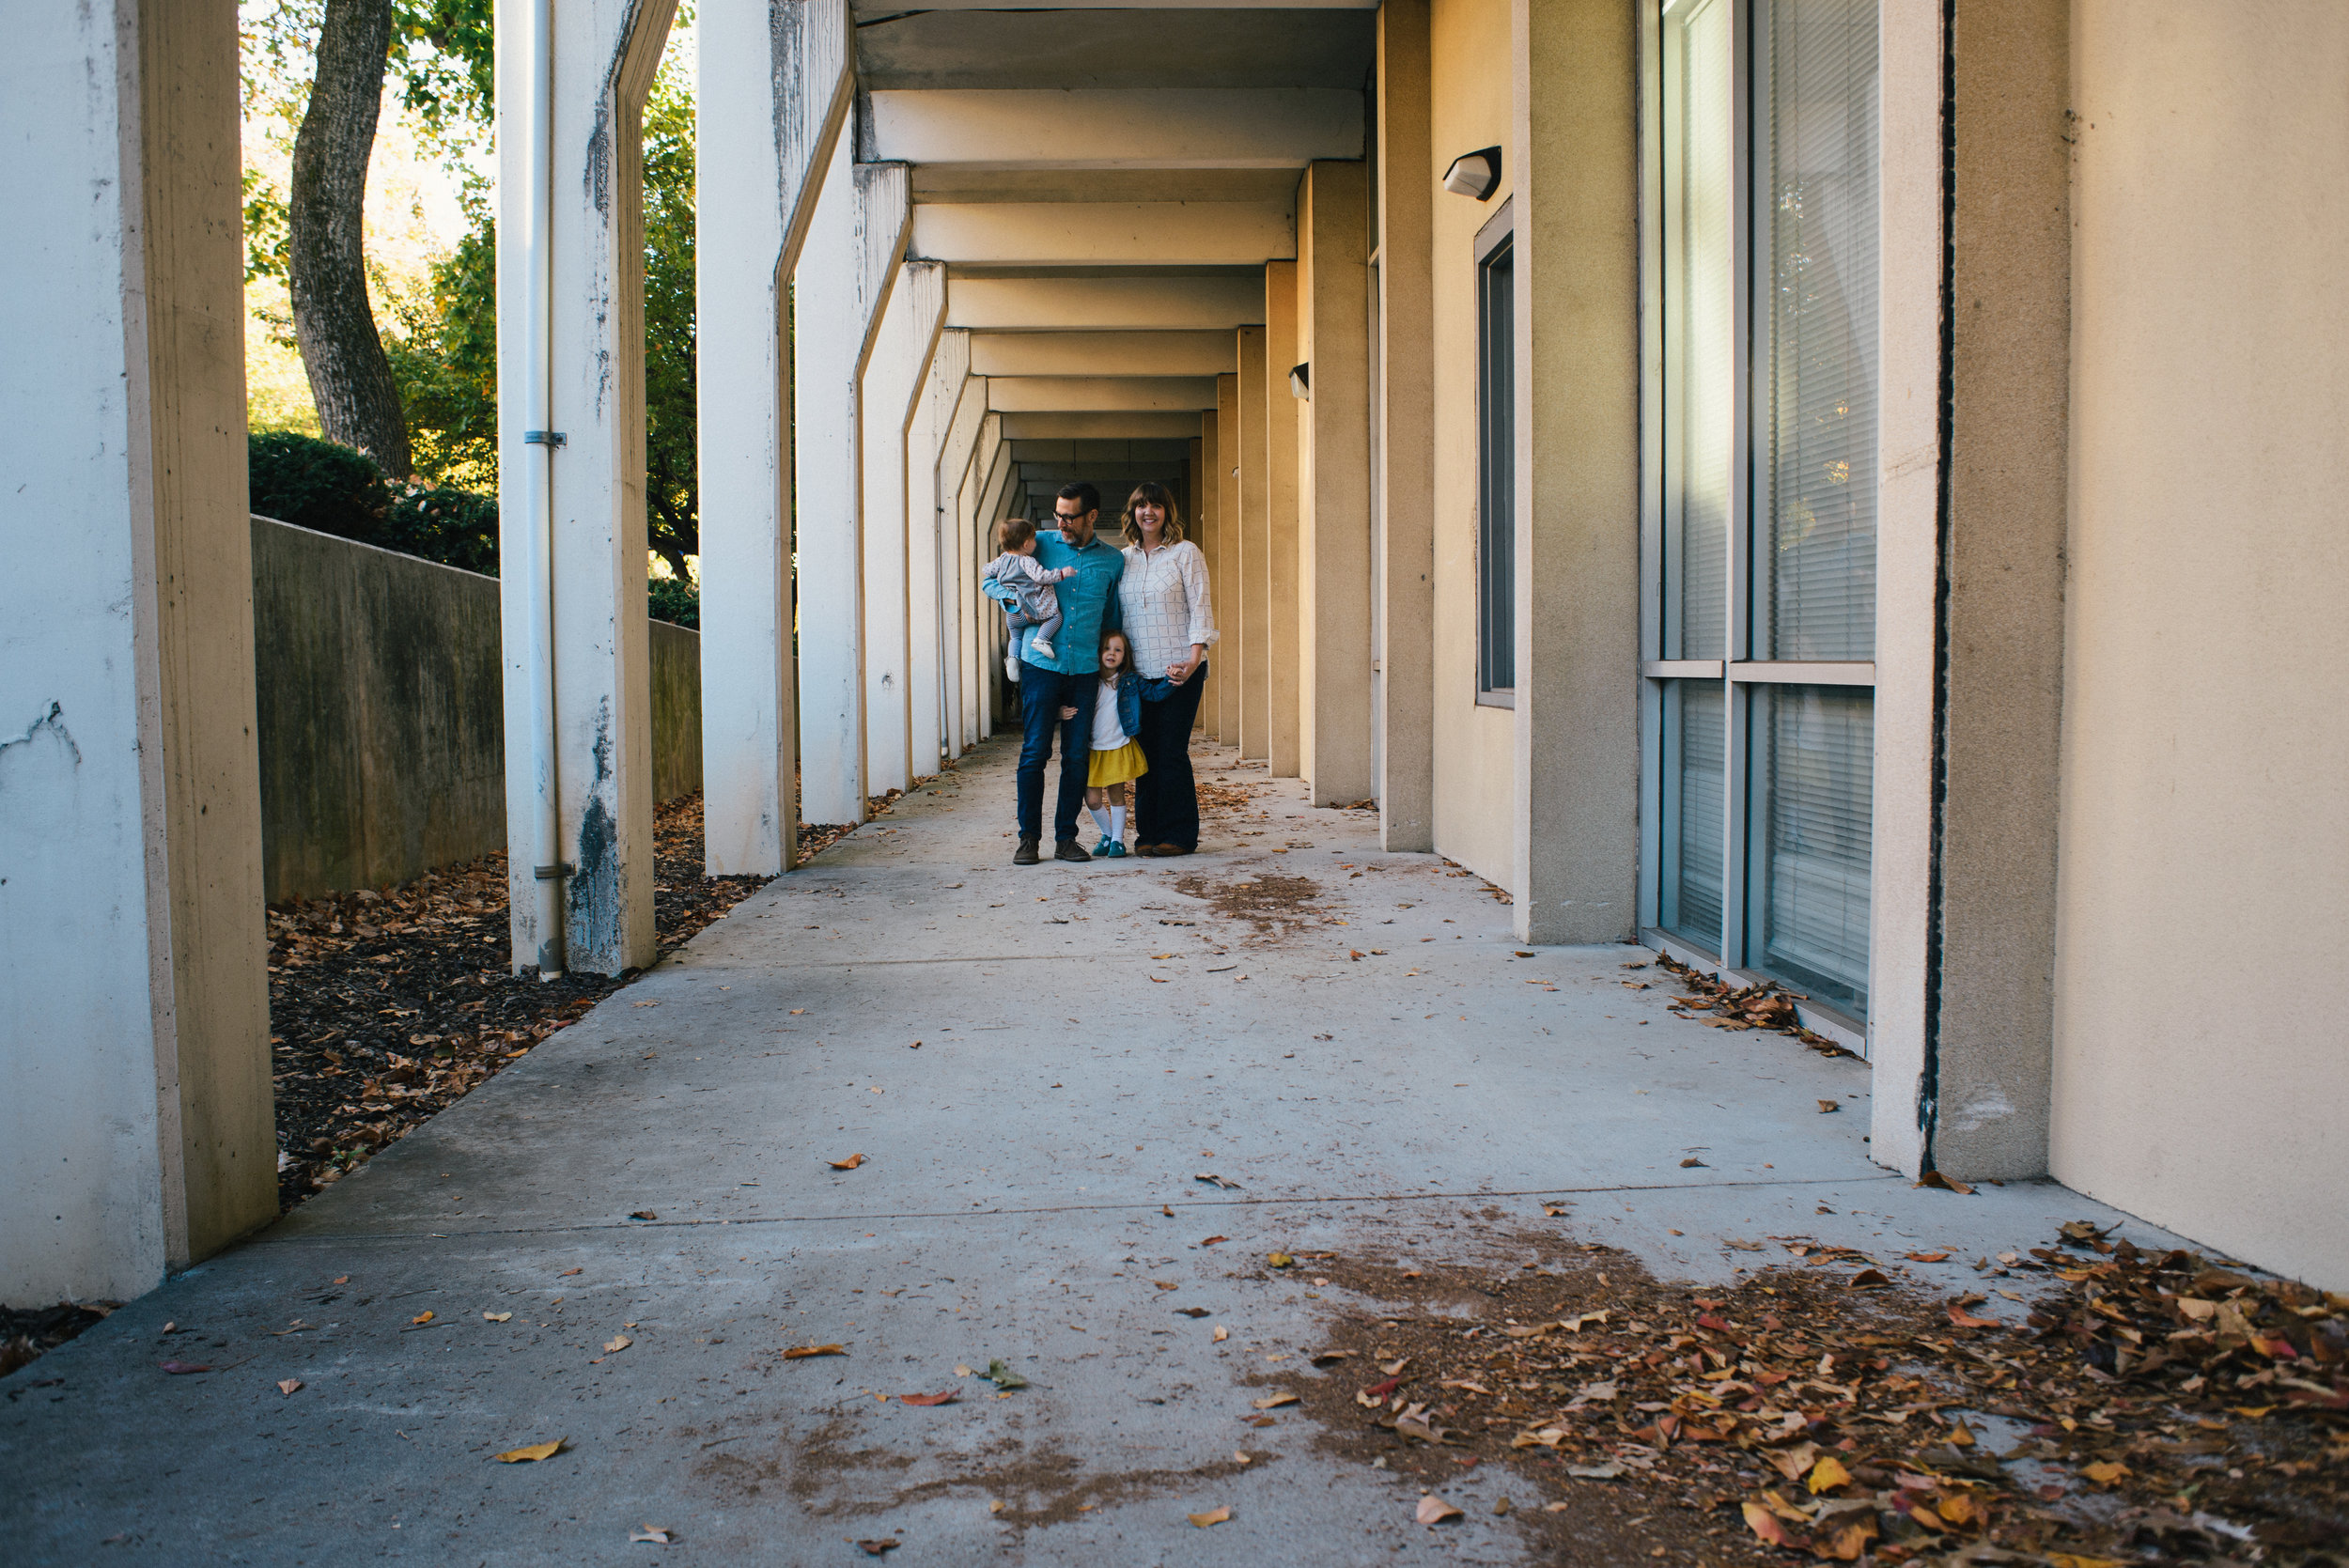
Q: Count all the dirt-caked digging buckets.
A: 0